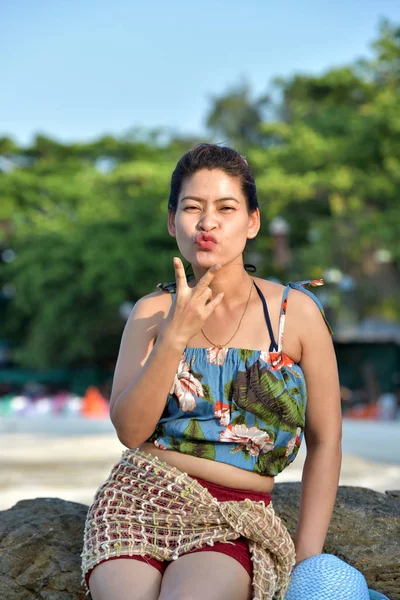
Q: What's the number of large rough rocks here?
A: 2